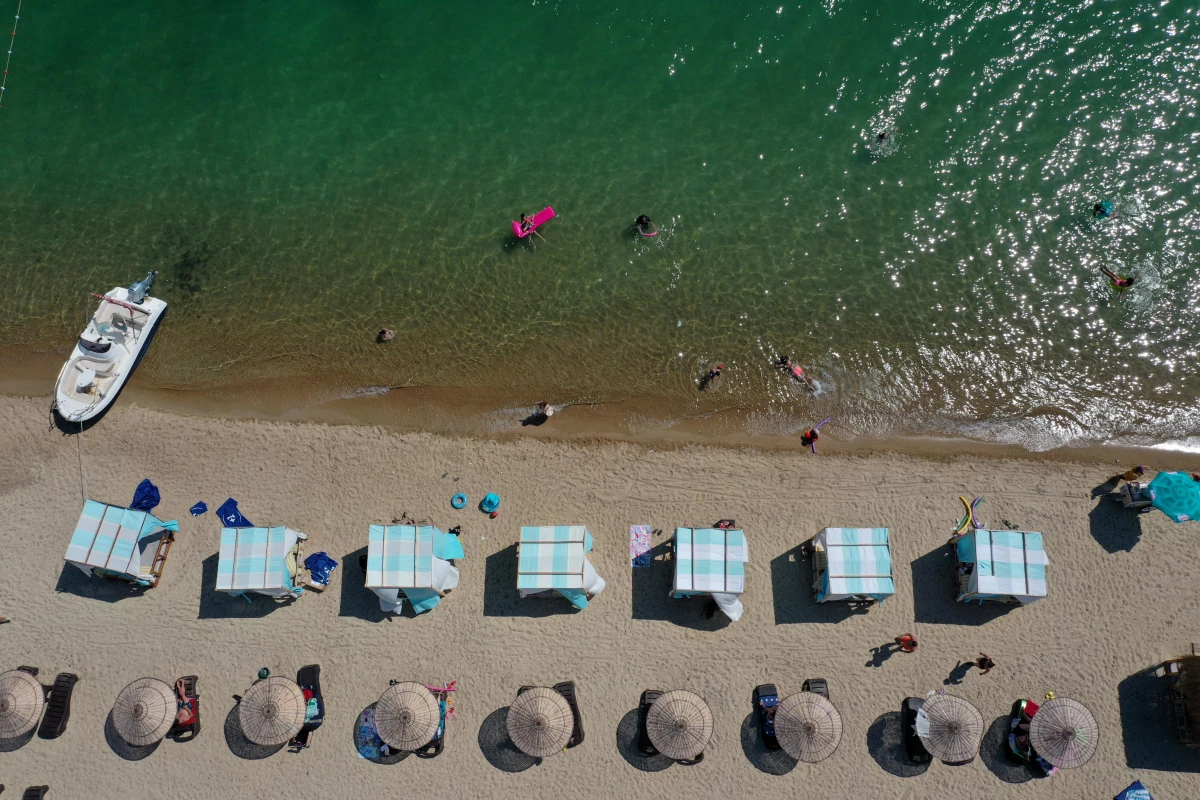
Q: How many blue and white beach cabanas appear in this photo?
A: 7